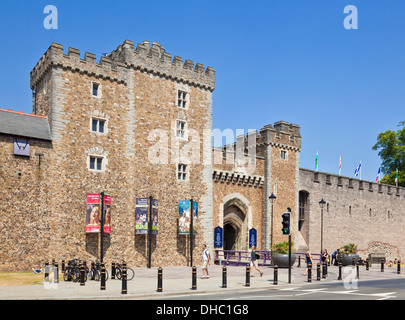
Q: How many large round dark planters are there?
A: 2